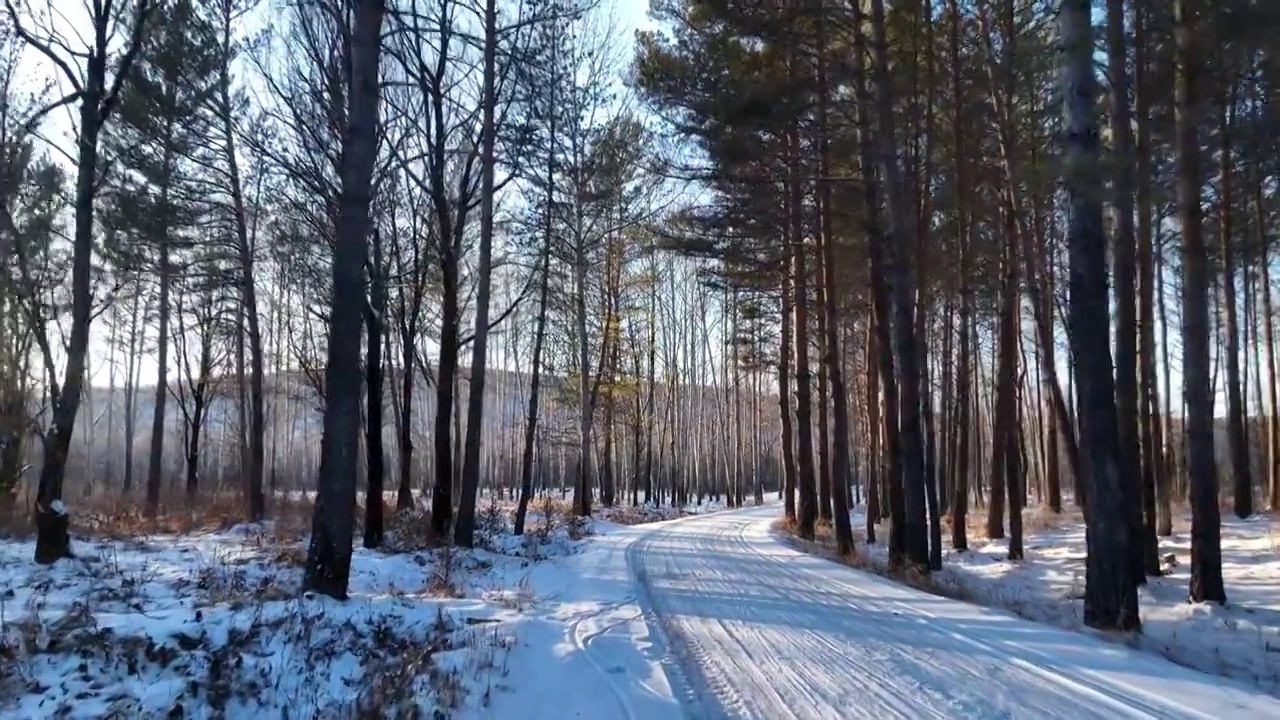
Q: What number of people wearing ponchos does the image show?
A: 0